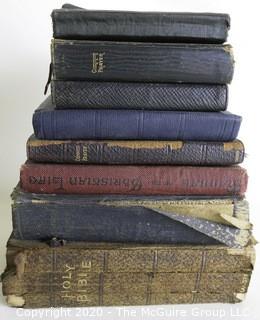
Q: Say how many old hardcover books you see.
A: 8